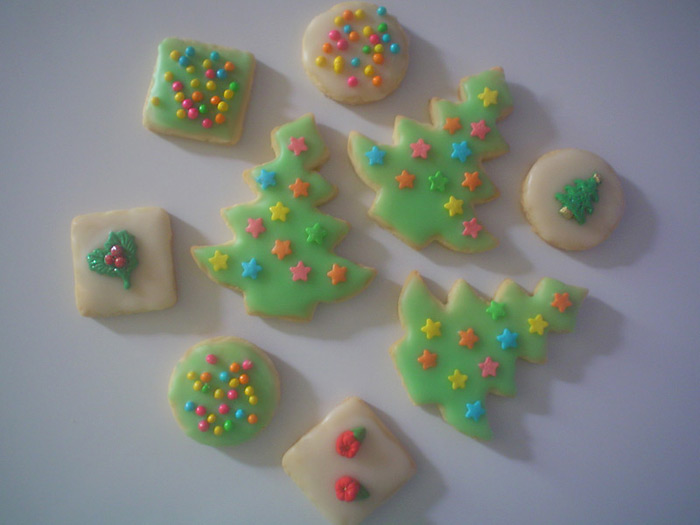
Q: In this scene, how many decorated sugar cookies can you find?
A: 9